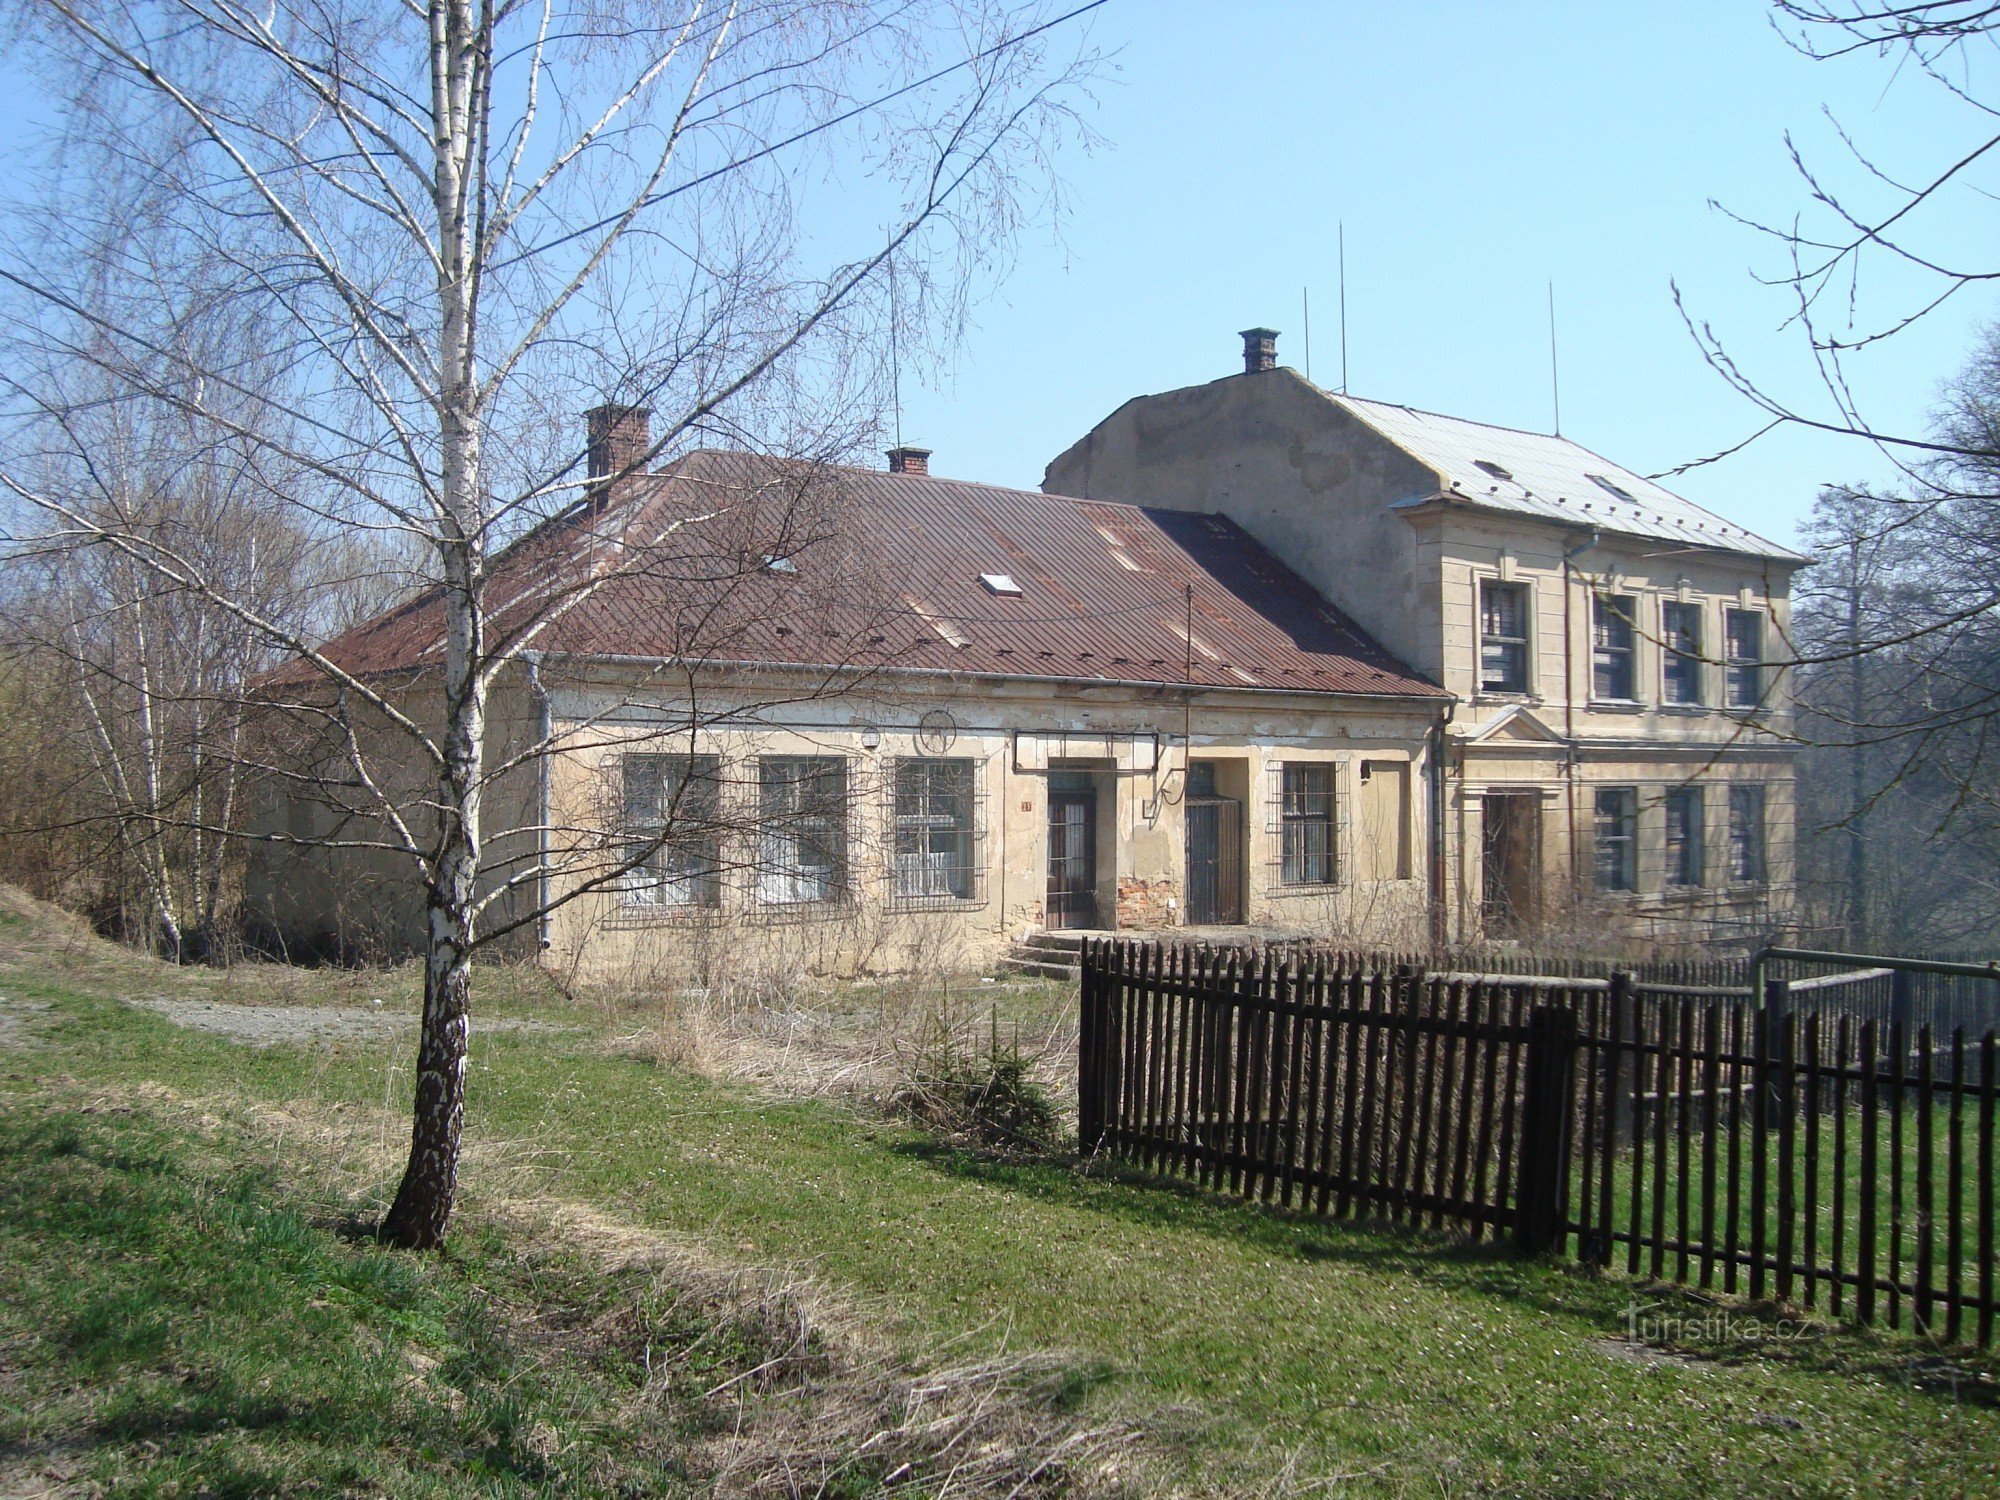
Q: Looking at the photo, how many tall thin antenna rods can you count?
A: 4